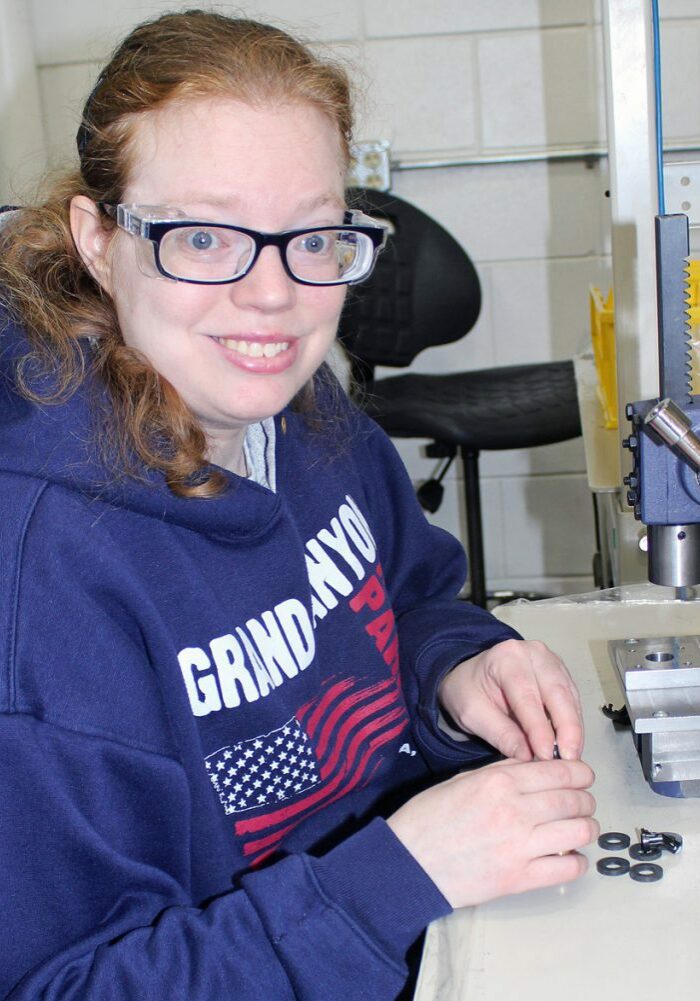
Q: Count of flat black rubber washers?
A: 4